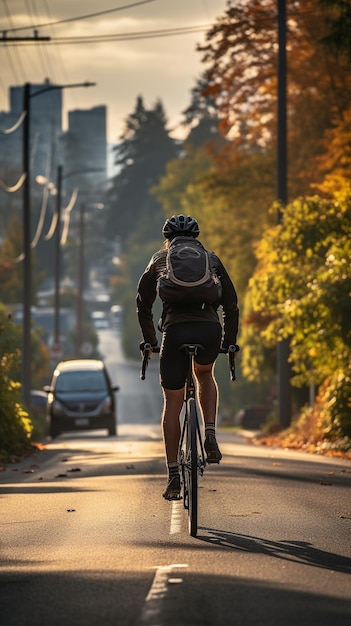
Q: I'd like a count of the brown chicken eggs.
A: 0